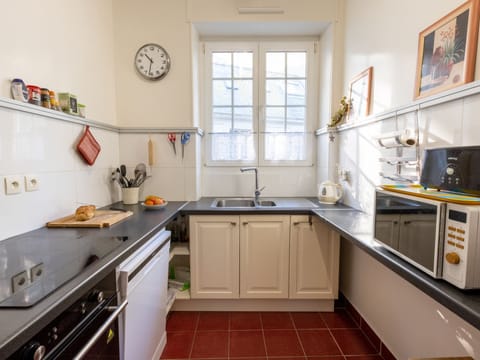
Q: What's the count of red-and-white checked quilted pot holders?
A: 1